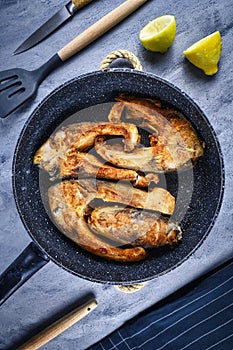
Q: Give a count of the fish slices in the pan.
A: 4